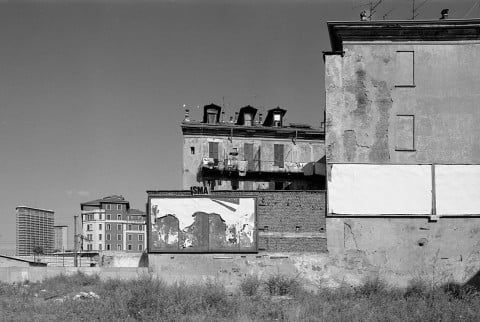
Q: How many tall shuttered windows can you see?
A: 3